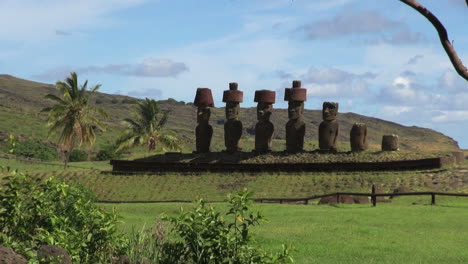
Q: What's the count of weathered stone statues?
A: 7